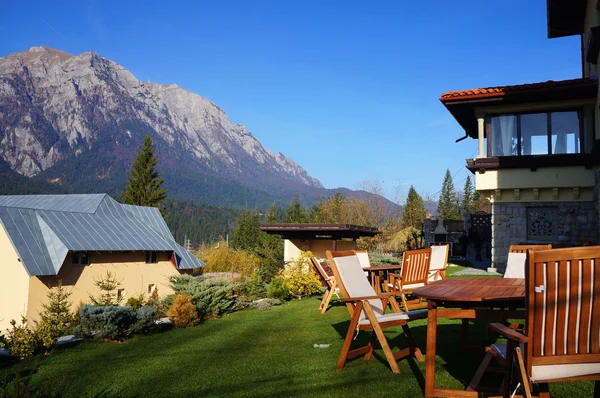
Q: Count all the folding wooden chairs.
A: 7